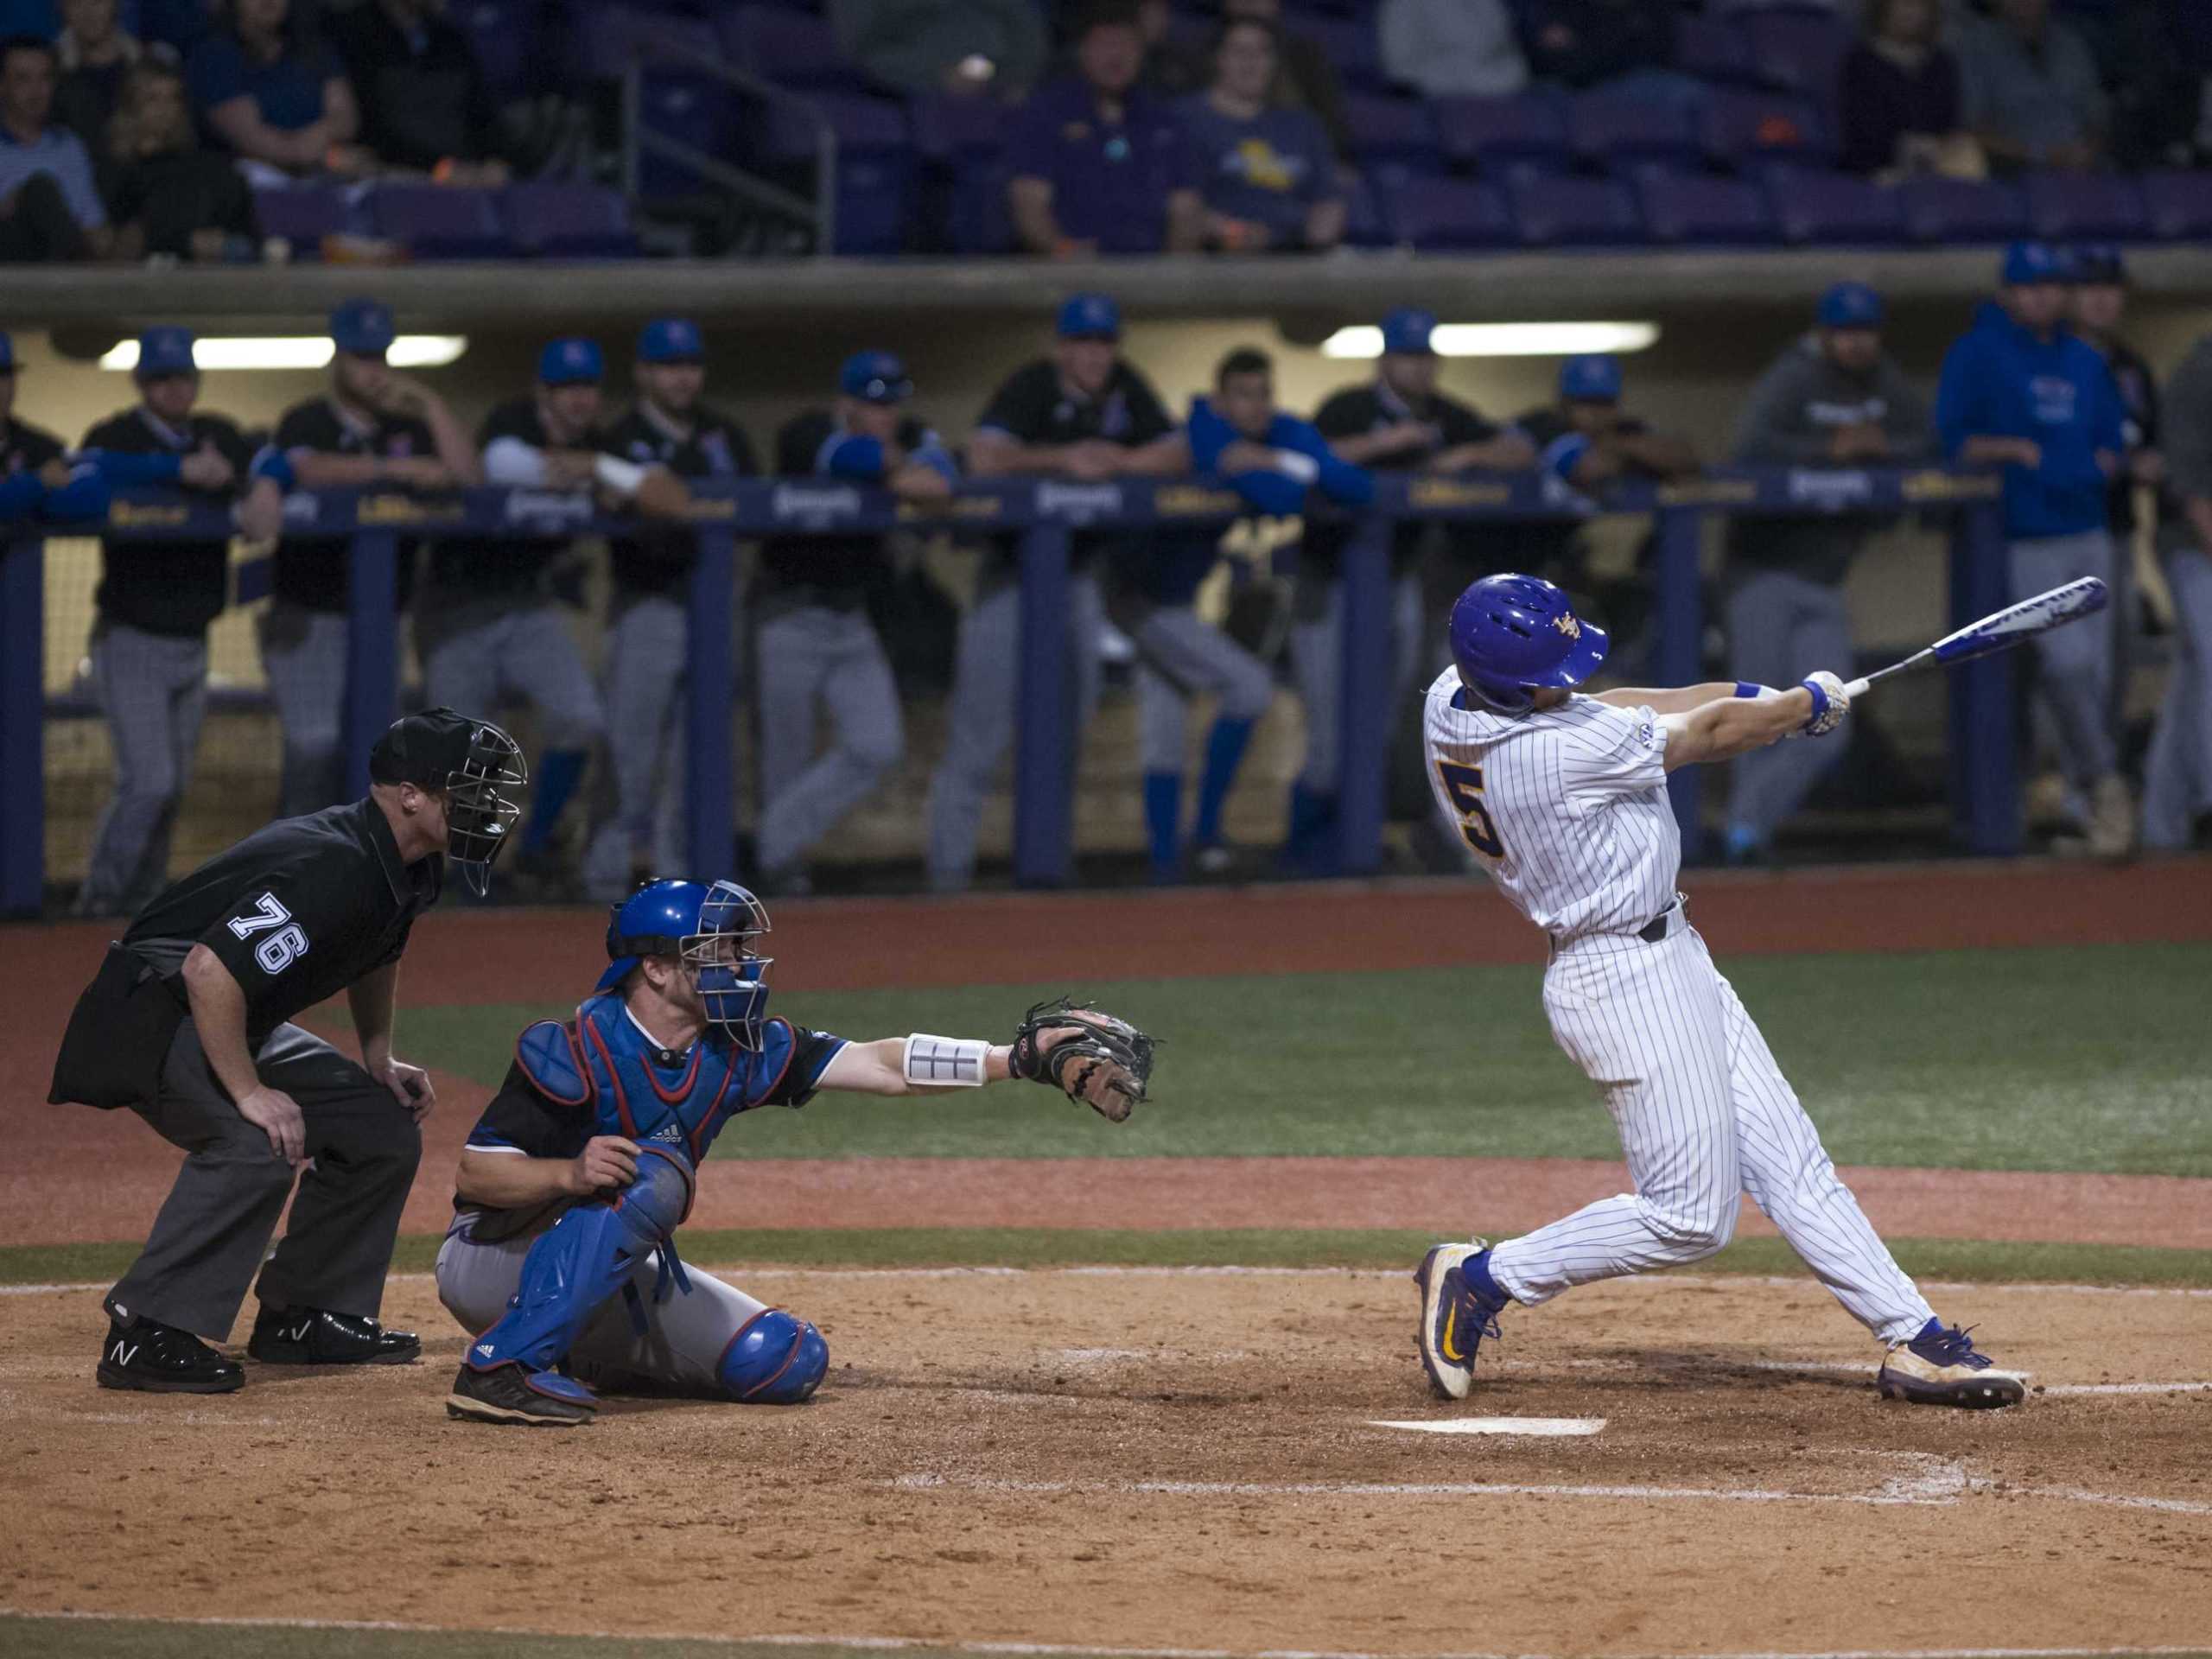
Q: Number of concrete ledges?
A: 1